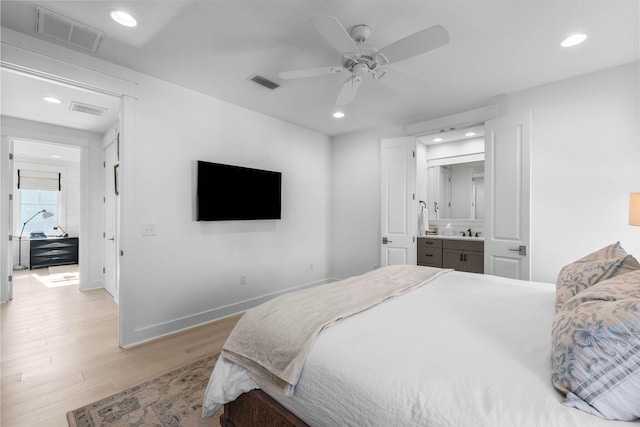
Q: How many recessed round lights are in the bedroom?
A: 3